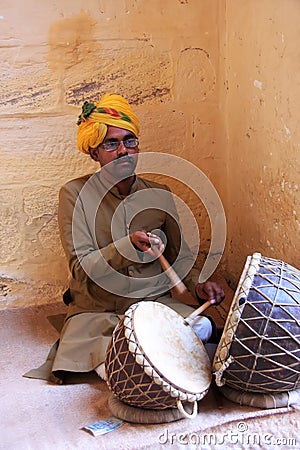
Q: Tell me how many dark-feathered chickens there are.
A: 0